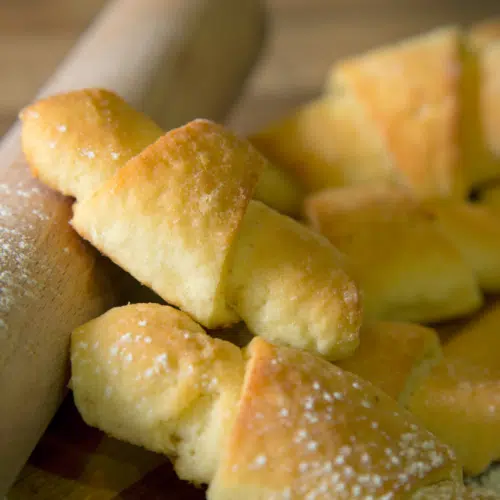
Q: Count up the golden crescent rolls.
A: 5